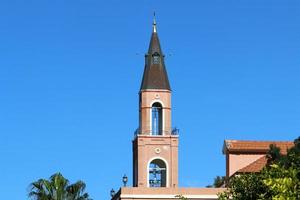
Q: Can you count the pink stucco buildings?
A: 2